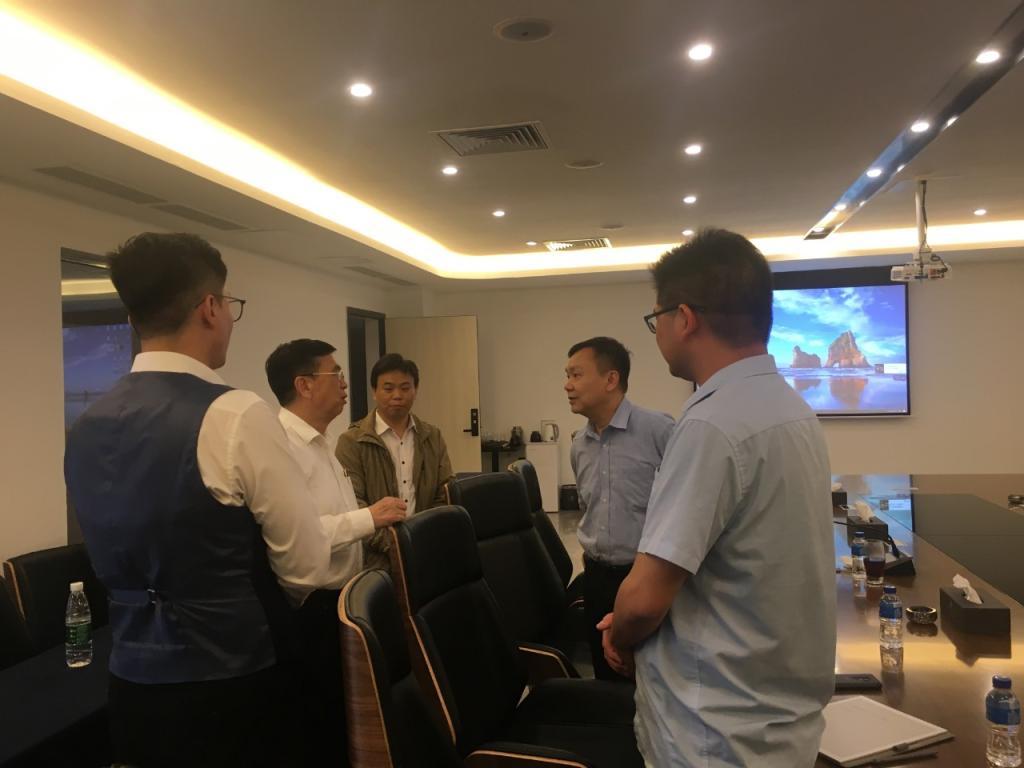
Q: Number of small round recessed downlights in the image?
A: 14